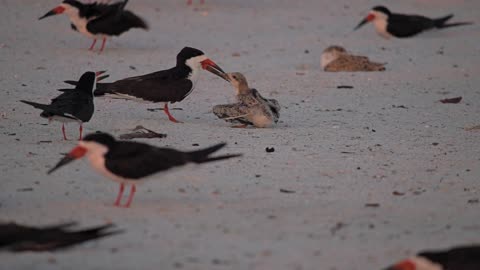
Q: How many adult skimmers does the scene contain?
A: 7